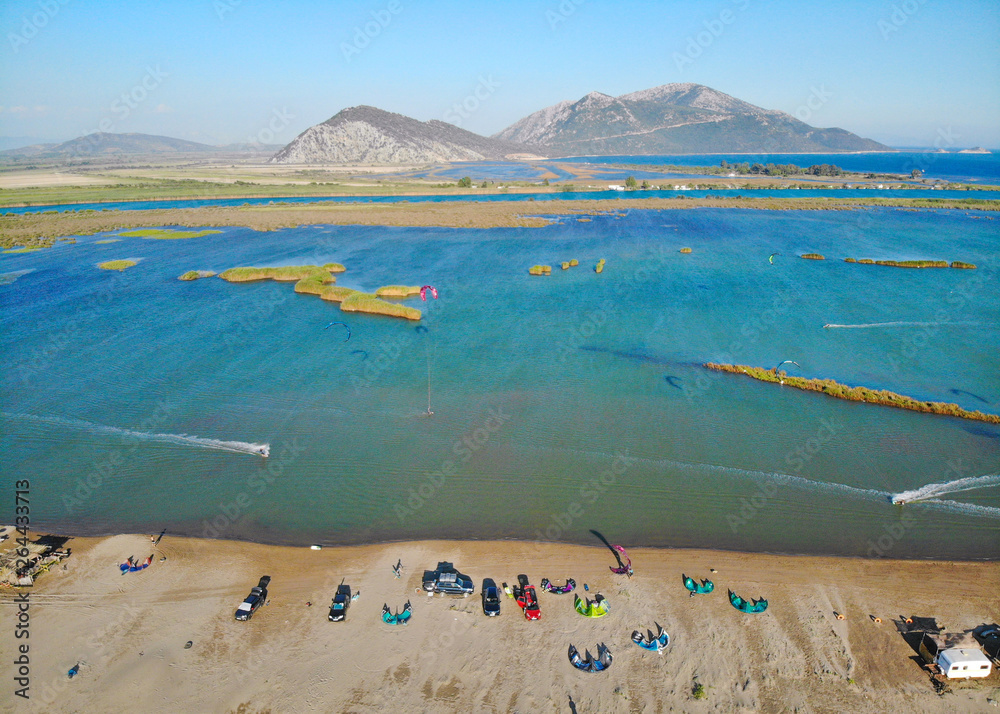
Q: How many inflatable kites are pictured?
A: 13